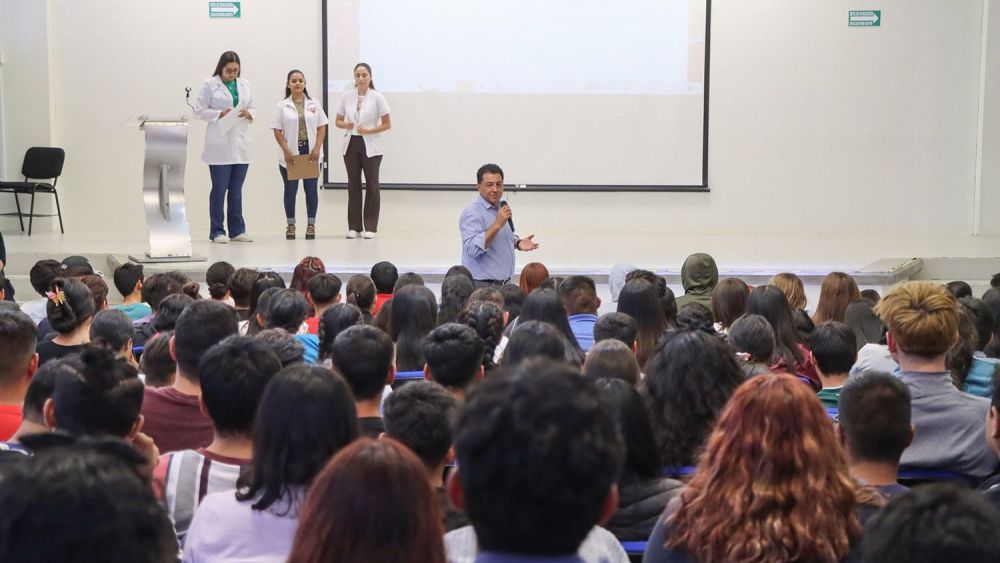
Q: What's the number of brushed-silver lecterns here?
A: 1